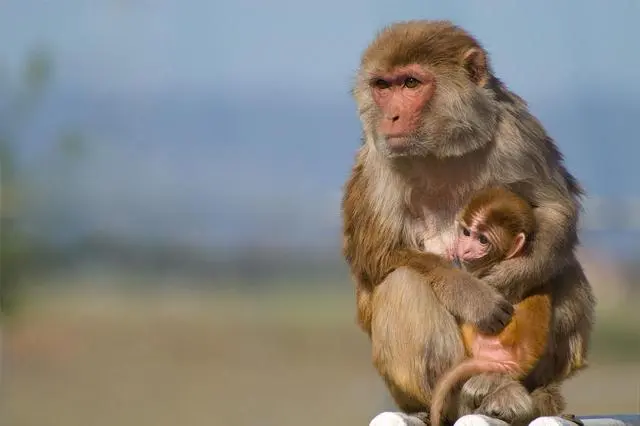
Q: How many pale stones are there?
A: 3